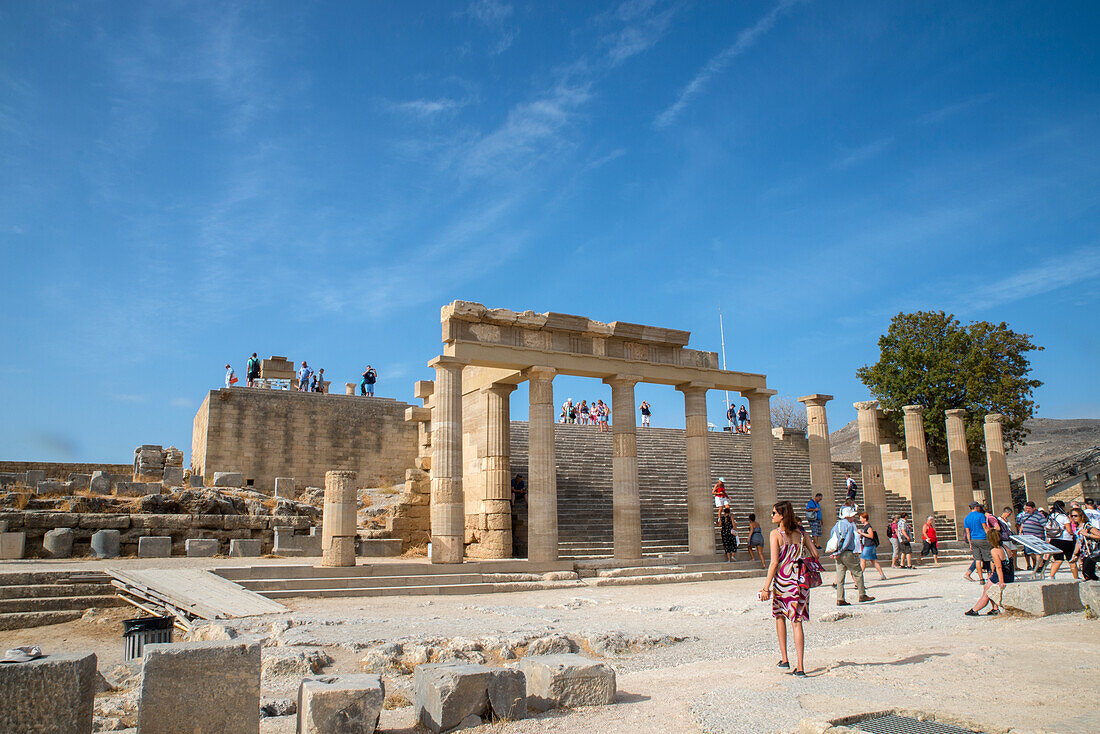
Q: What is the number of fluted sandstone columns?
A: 13